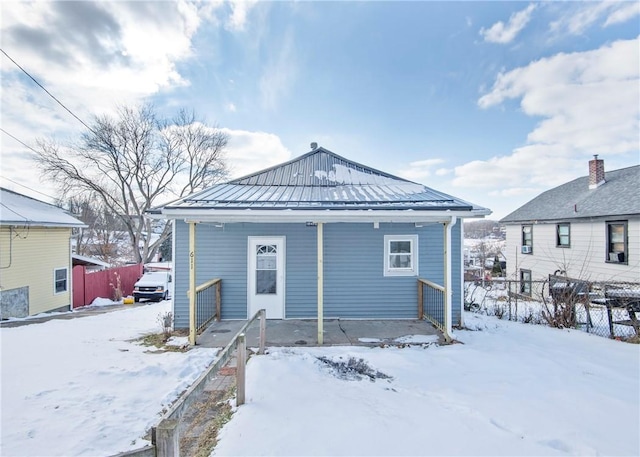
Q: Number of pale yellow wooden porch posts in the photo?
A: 3